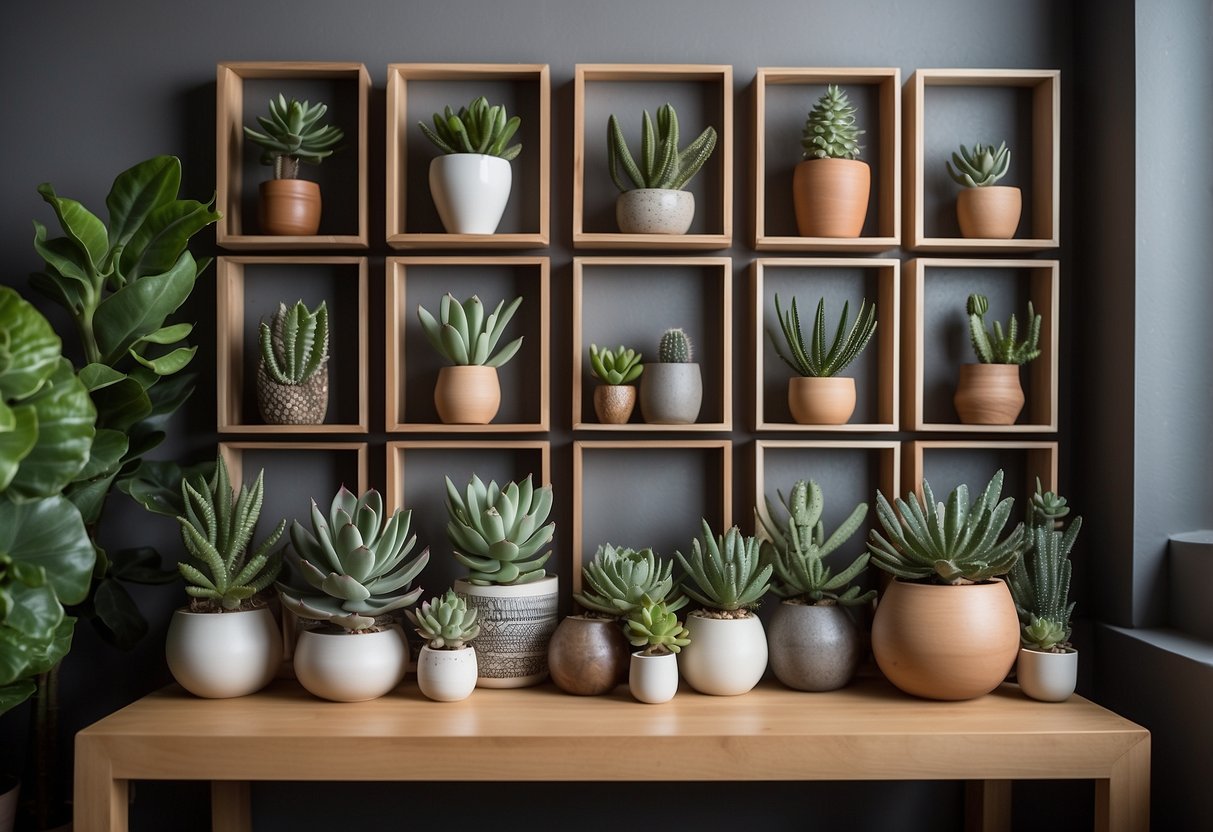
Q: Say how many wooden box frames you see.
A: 15